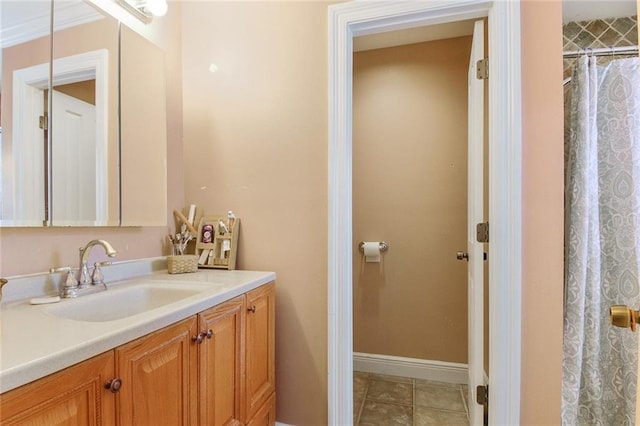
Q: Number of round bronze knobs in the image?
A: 4